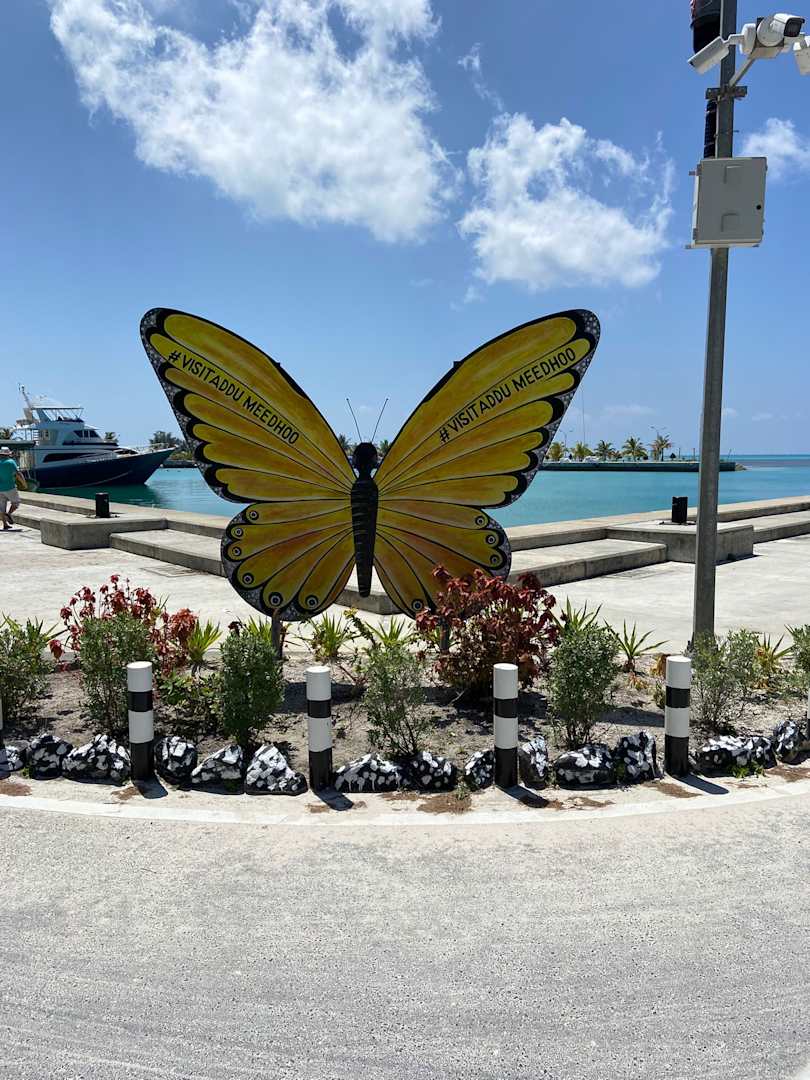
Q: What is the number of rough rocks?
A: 14